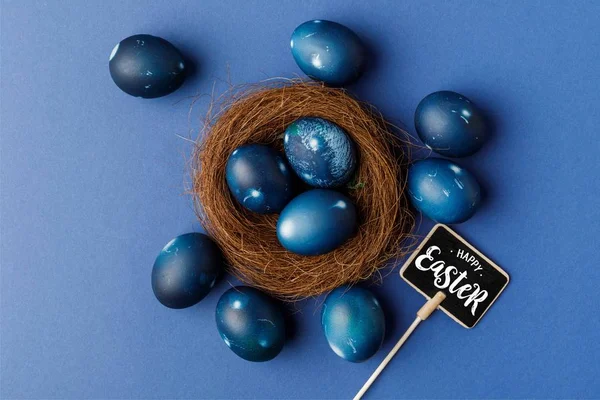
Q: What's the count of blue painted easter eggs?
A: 10